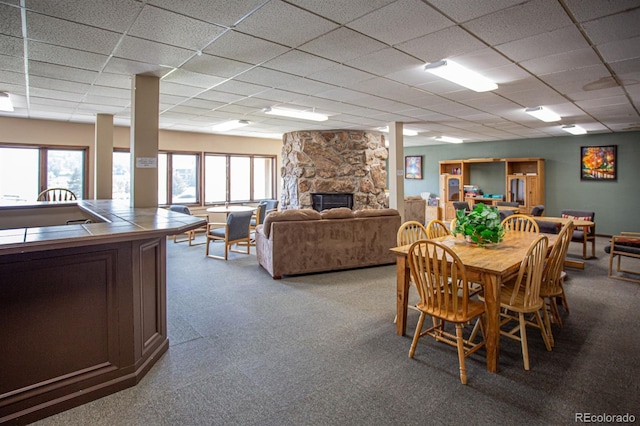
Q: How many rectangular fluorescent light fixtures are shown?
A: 8